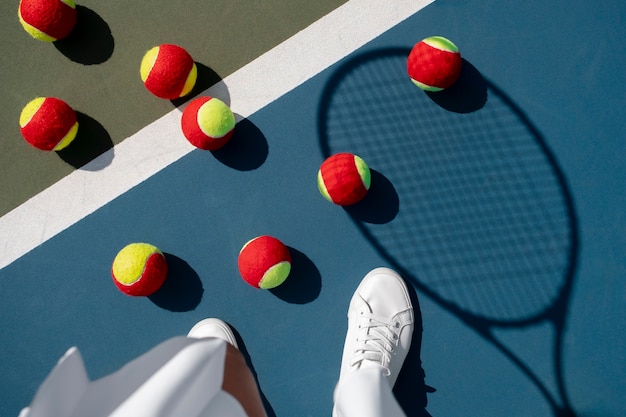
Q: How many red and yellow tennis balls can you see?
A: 8